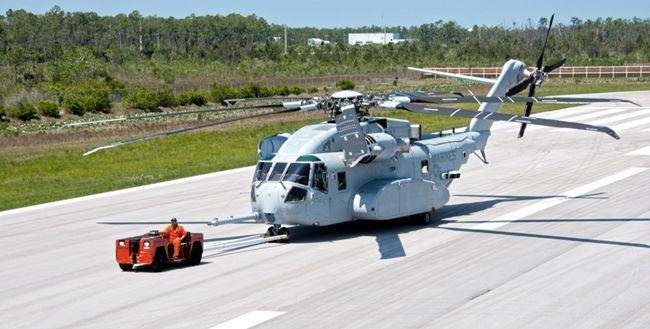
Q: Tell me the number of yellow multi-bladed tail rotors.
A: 0